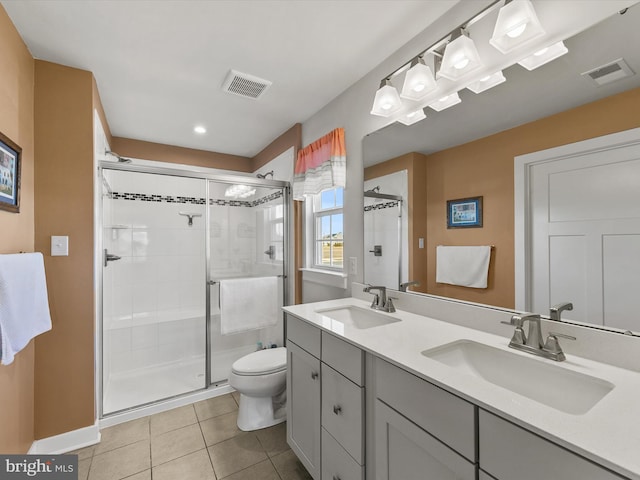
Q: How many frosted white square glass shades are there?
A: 4